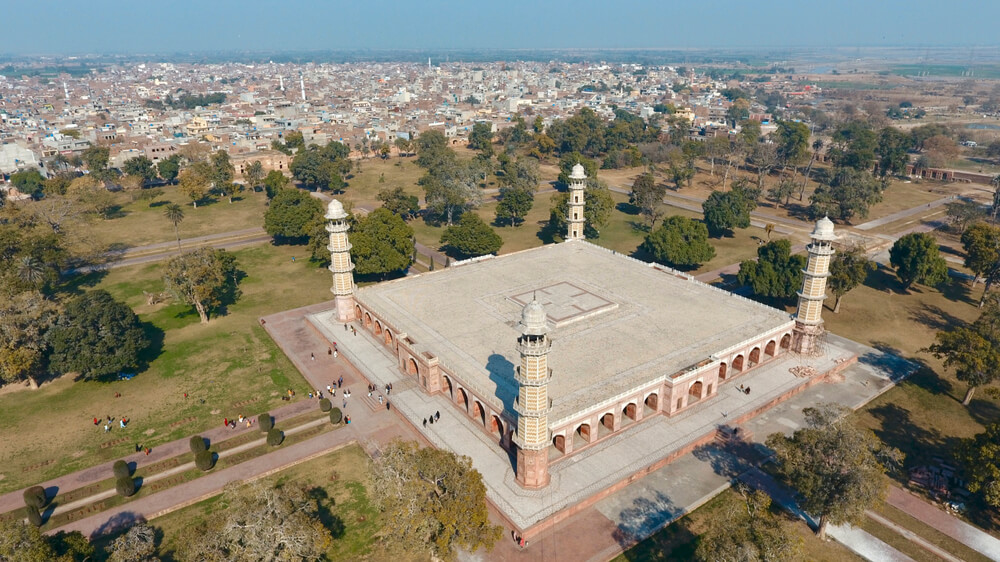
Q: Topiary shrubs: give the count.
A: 10